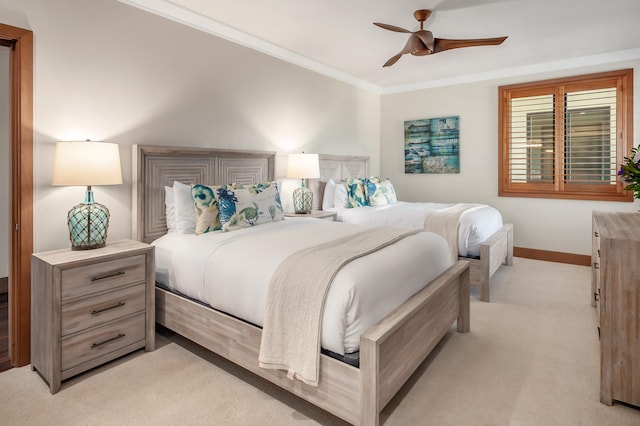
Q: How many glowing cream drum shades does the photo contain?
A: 2